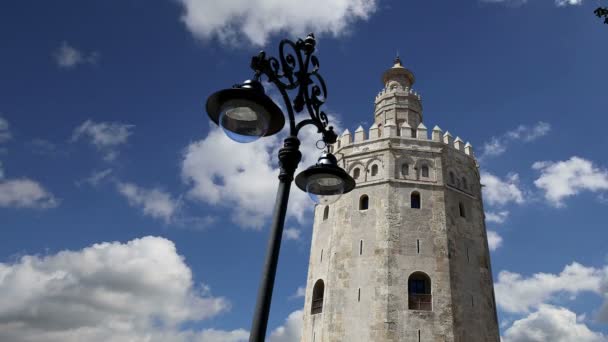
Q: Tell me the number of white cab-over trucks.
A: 0